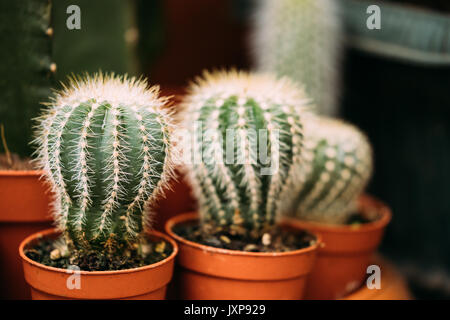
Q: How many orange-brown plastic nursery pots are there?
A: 4